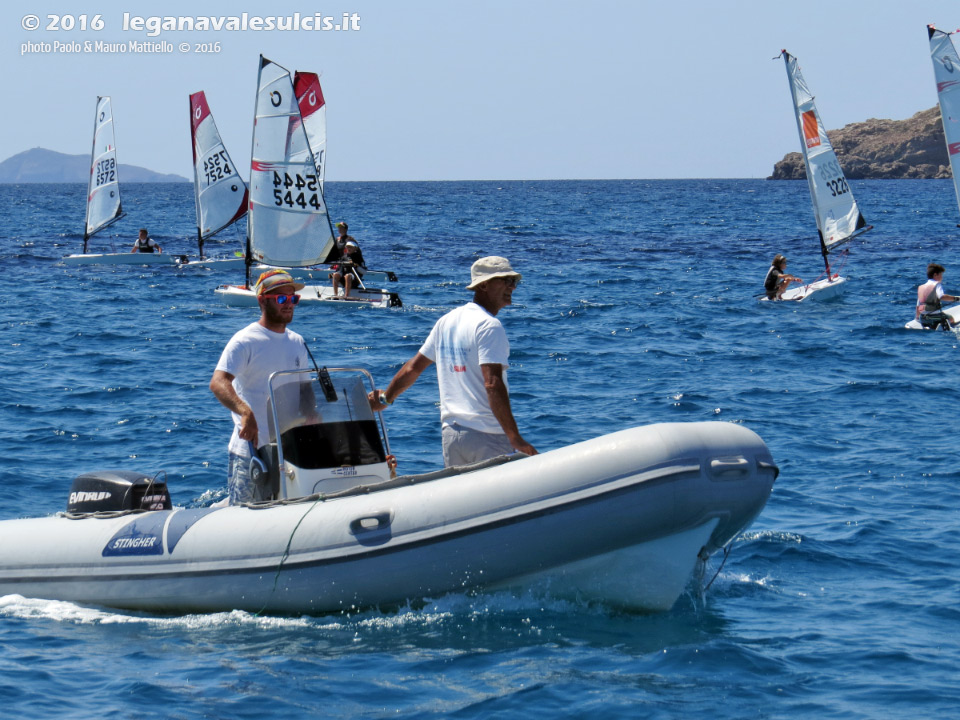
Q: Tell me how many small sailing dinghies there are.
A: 6